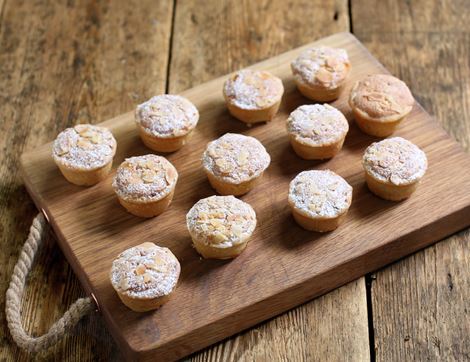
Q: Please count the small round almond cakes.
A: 12